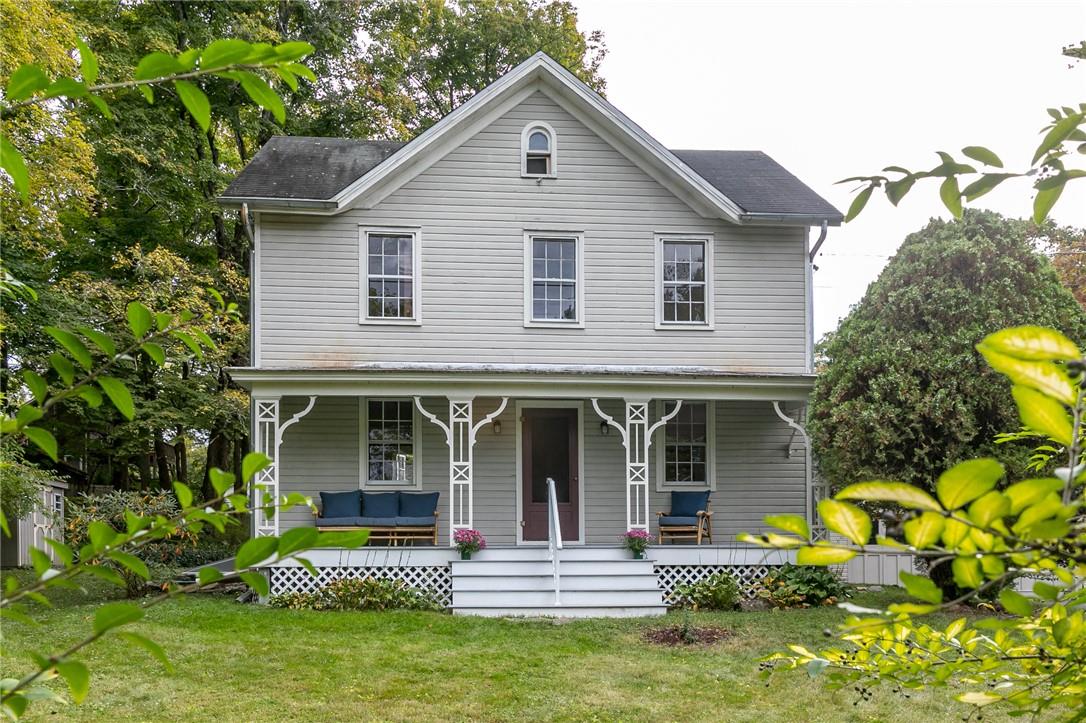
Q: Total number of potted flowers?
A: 2